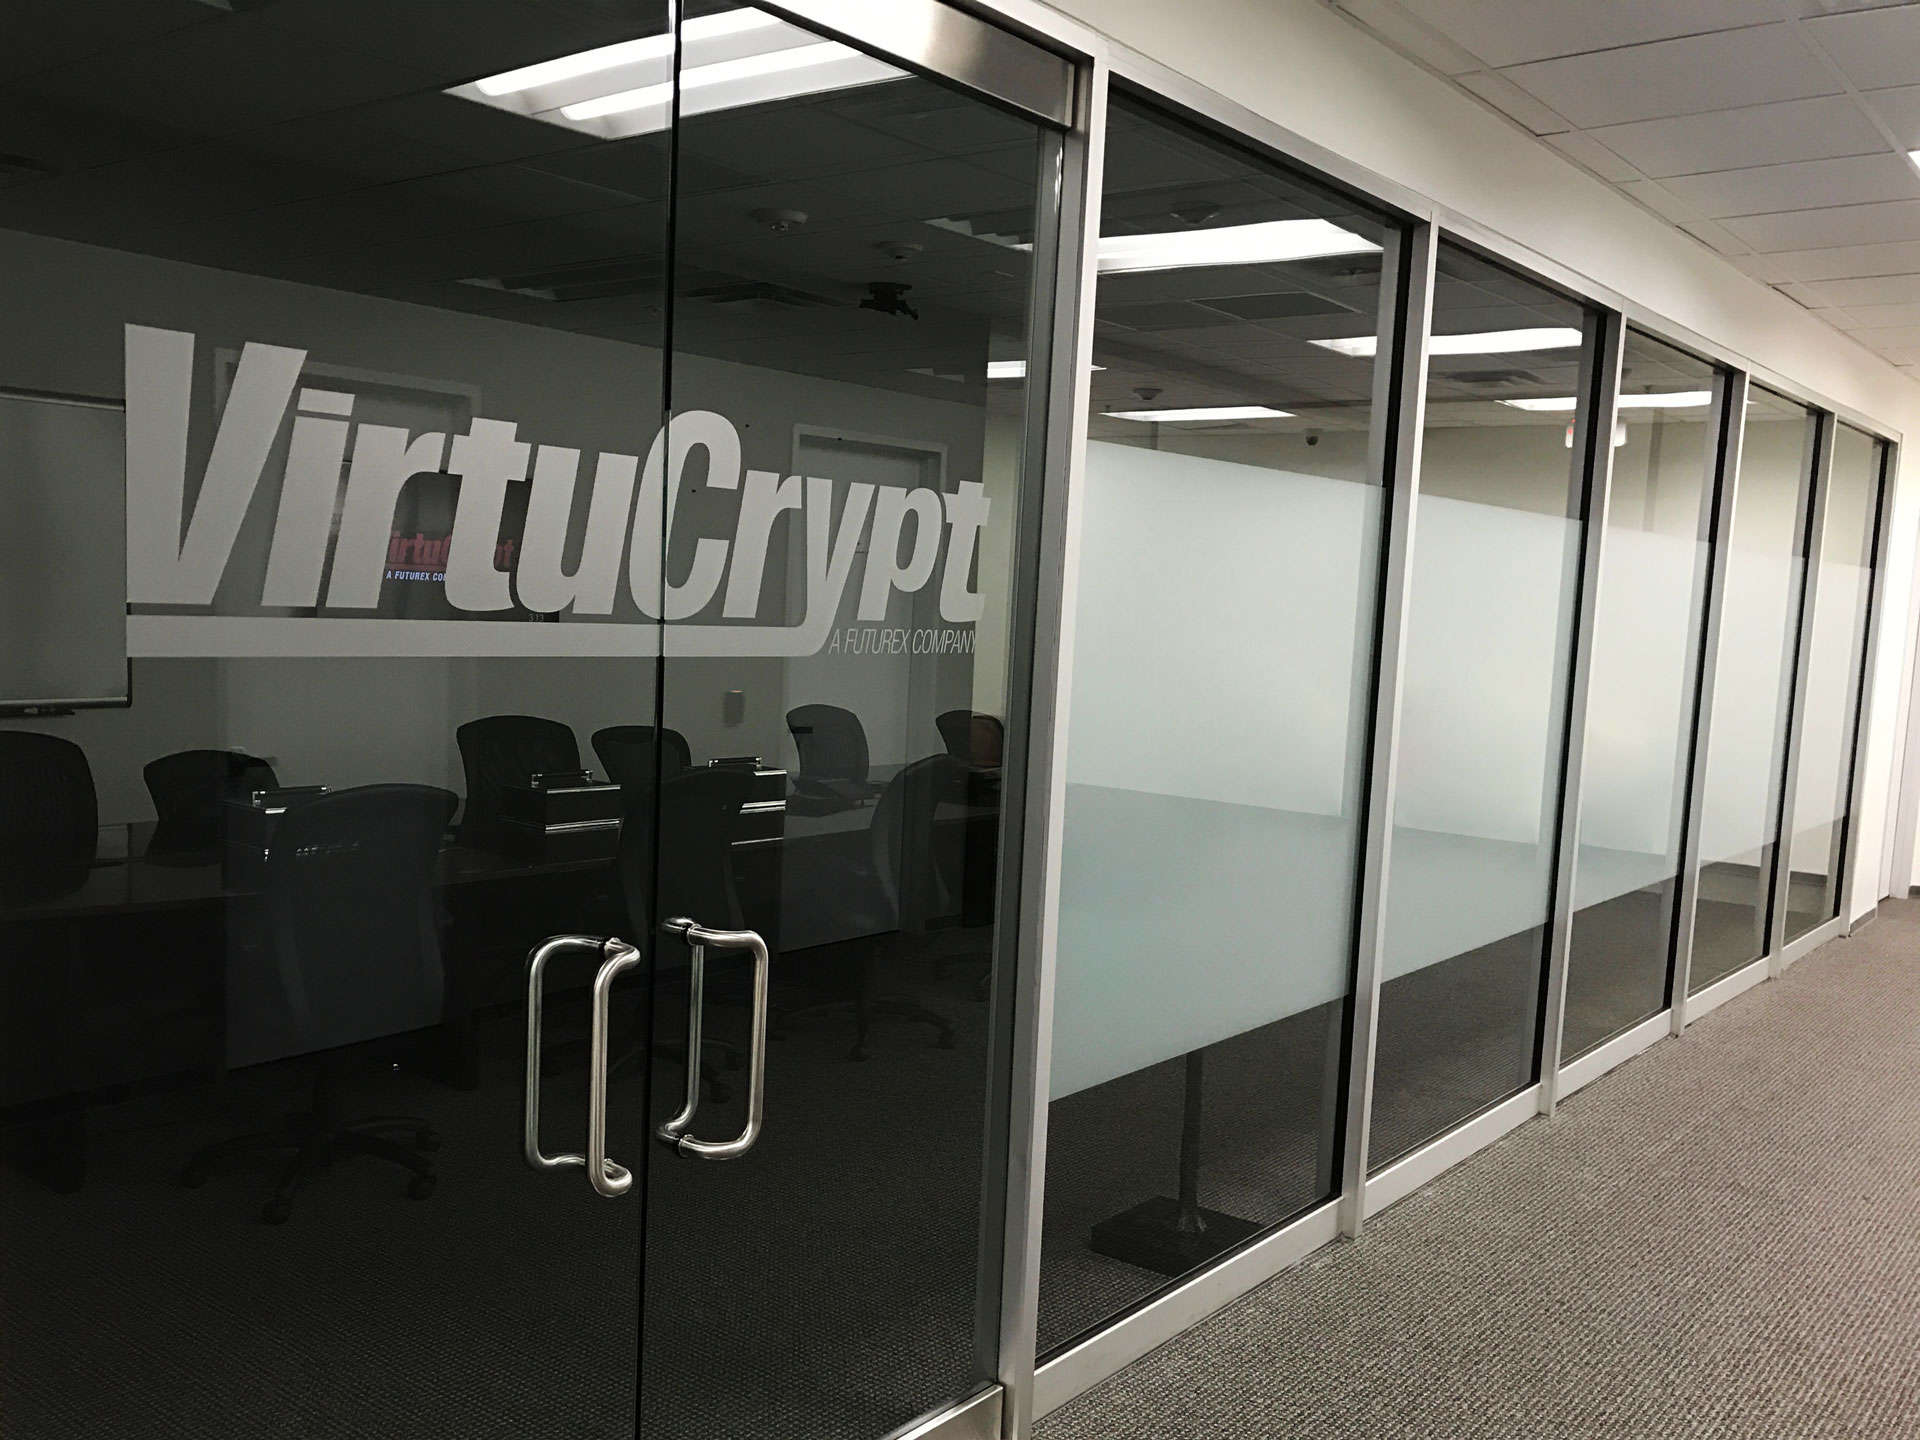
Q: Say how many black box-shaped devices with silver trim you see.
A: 3